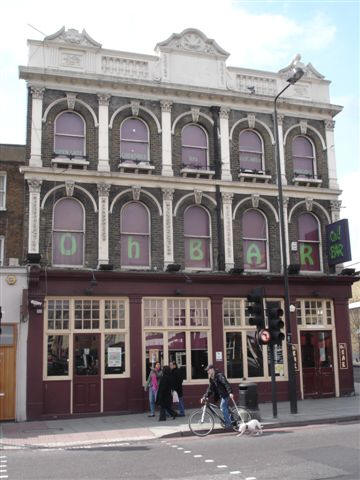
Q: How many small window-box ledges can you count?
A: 5